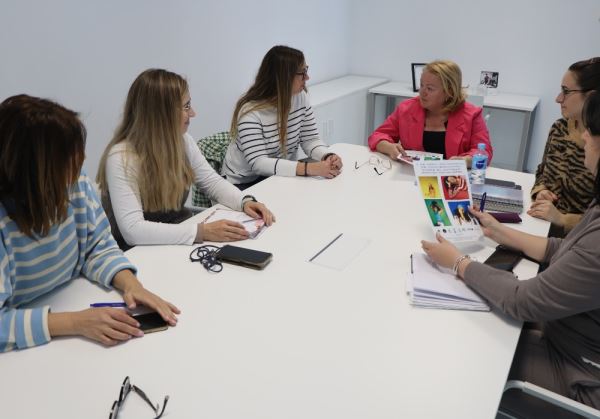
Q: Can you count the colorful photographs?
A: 4